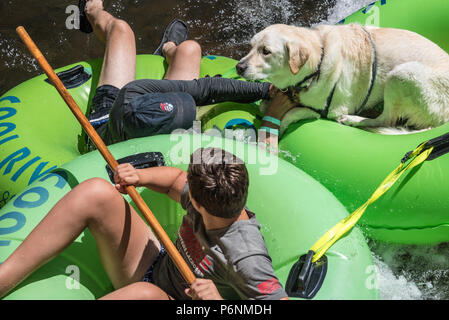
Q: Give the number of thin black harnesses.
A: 1